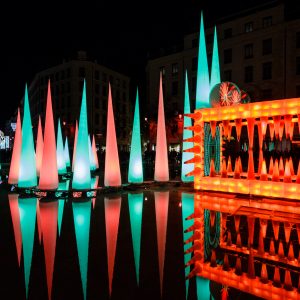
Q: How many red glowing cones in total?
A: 7